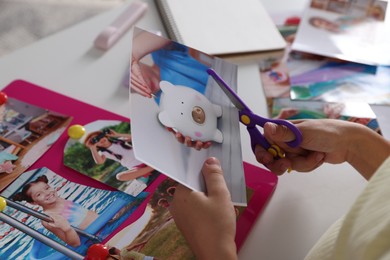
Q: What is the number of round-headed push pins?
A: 4